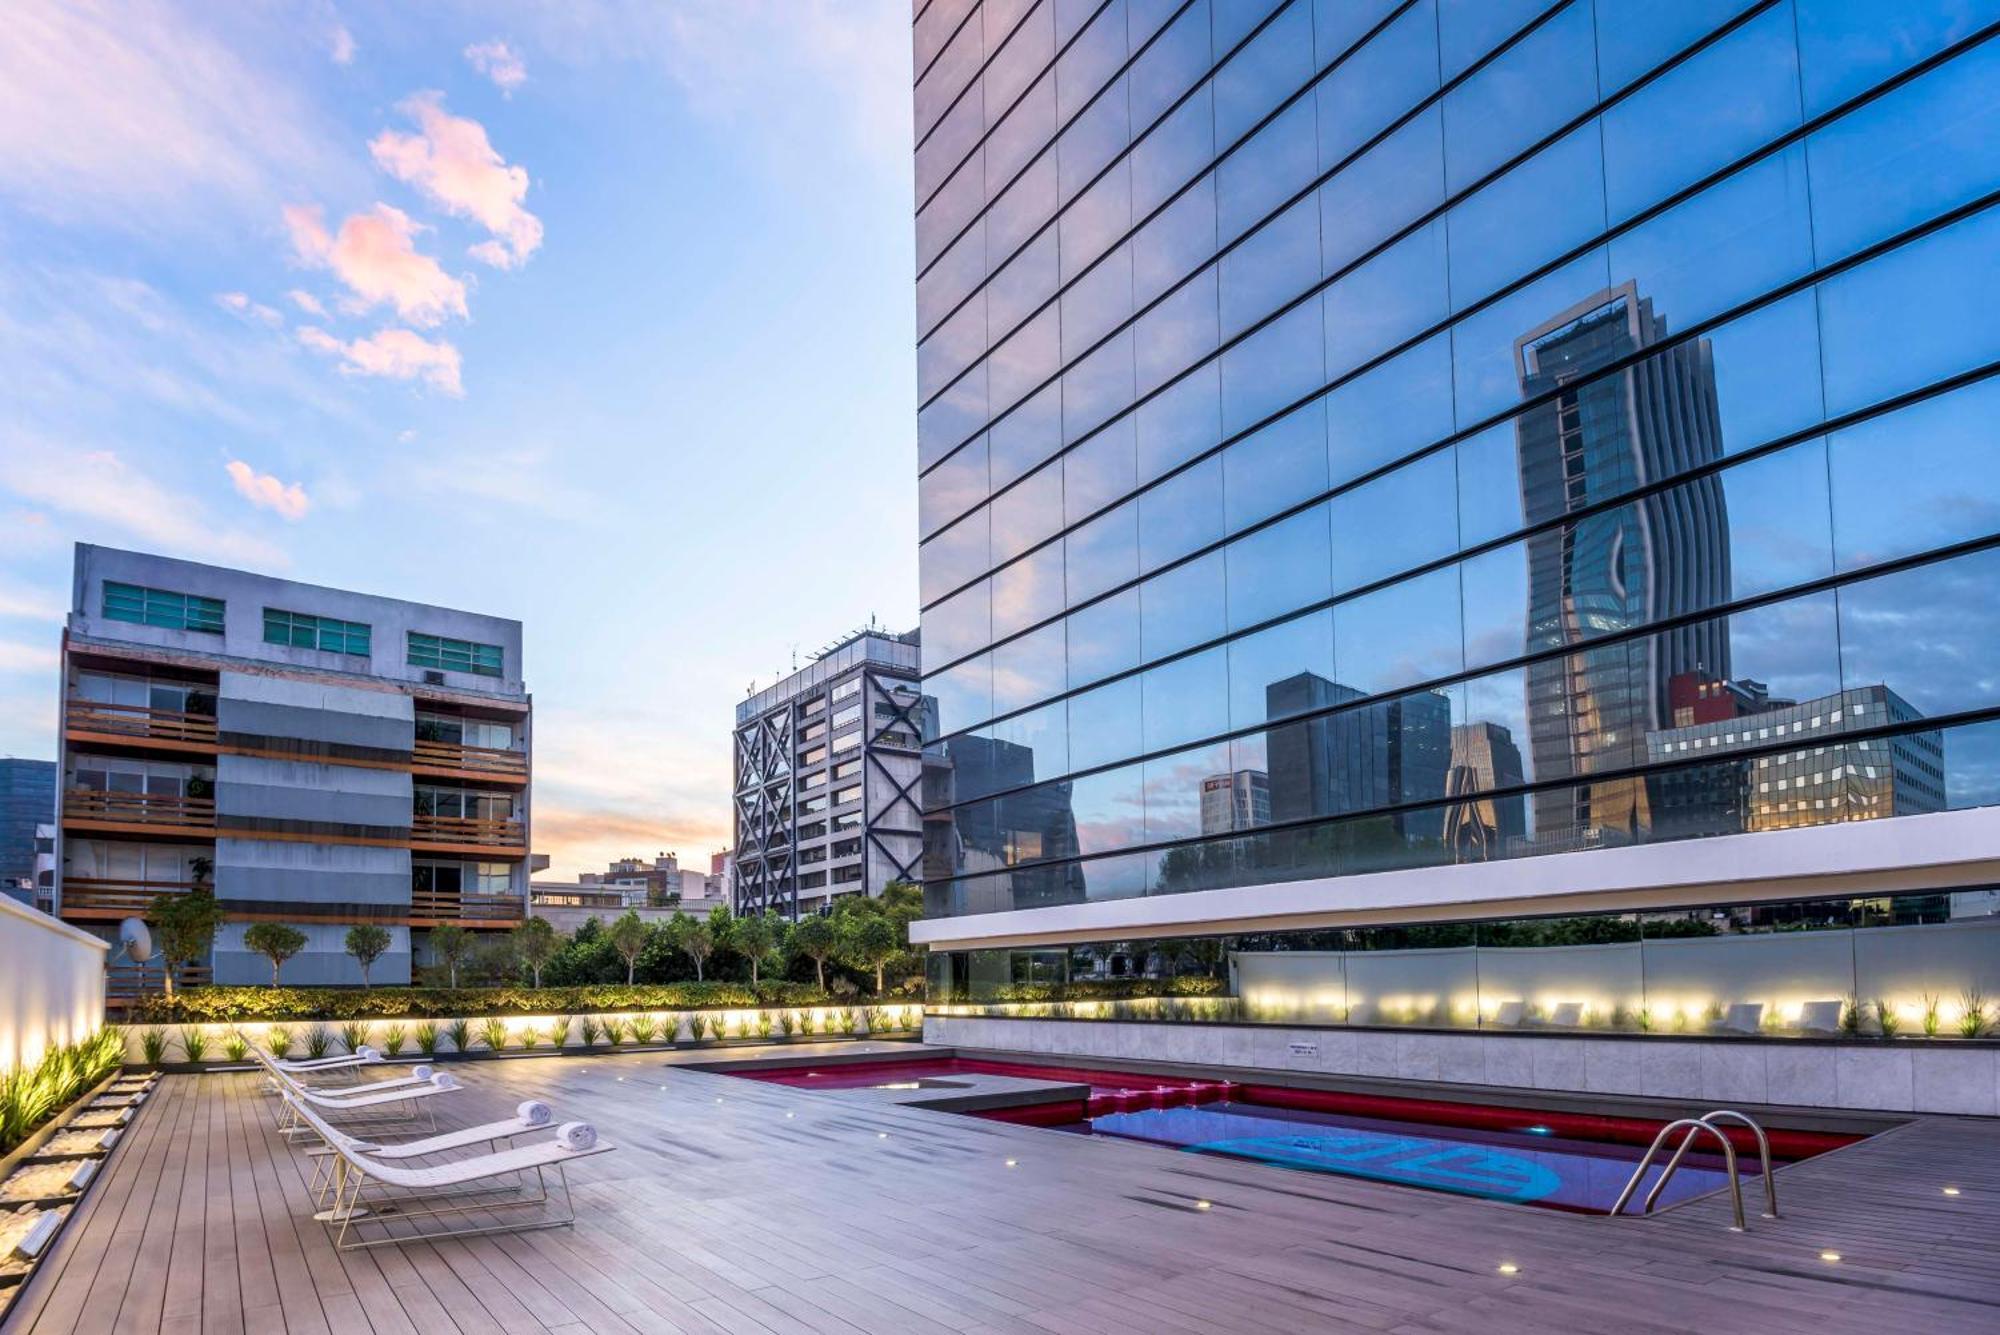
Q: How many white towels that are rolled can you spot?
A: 6